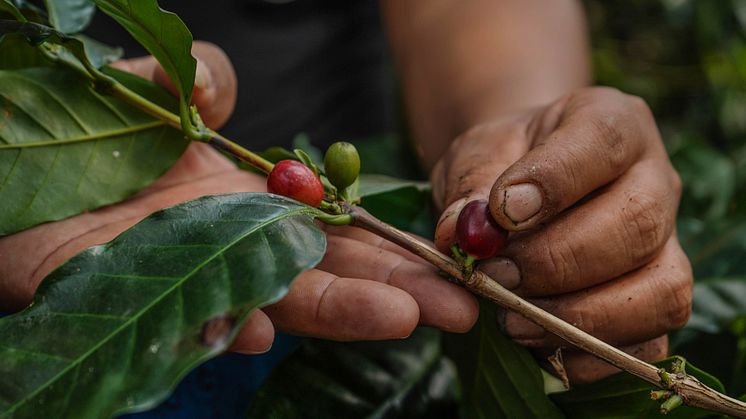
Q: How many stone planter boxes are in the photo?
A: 0